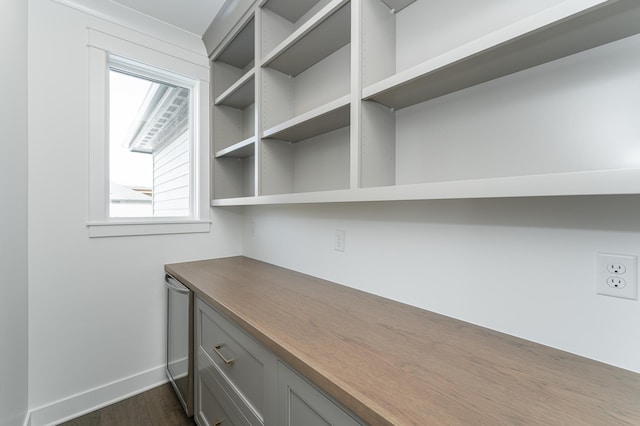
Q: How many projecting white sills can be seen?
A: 1